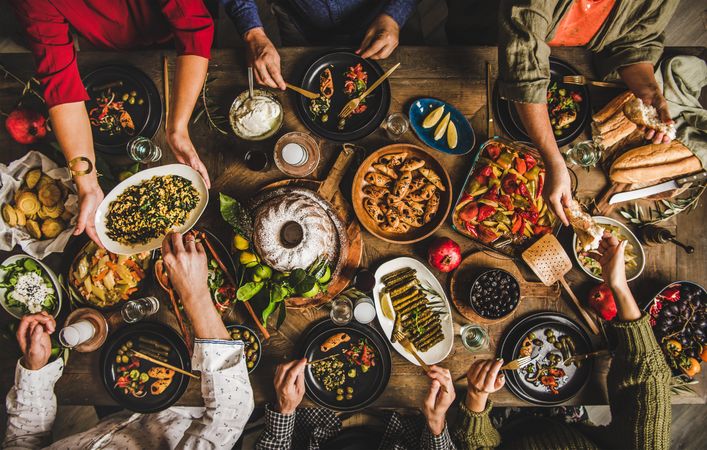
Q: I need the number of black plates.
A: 6